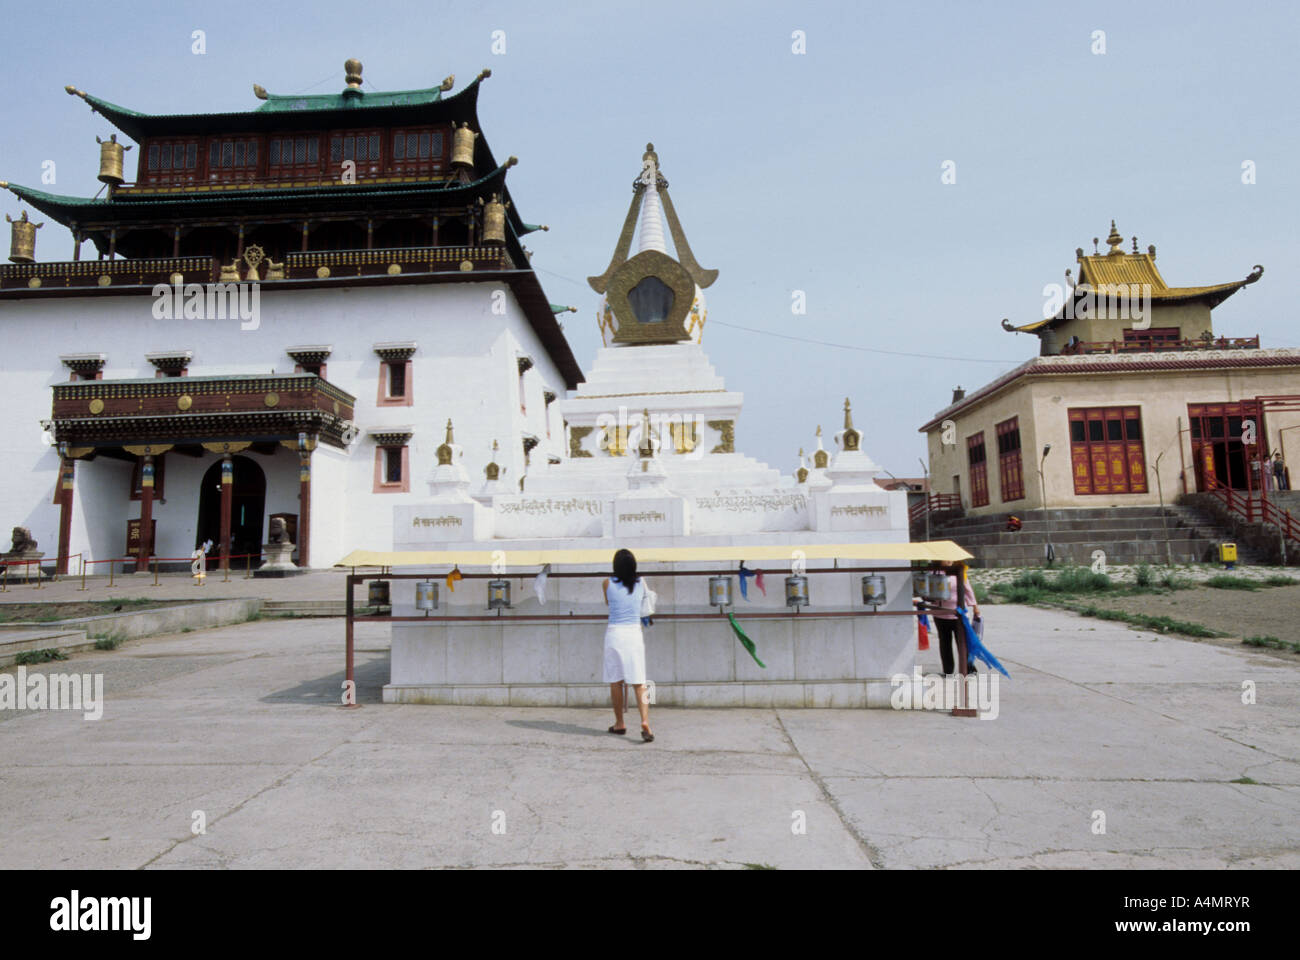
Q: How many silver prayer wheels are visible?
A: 8